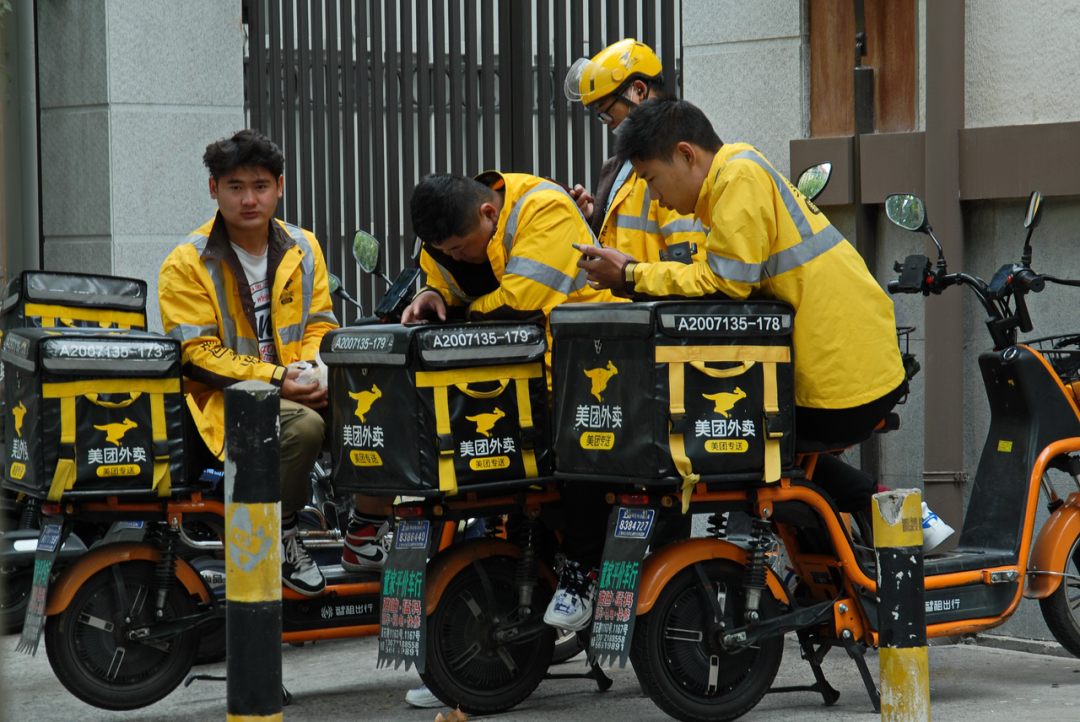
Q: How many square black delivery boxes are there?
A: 4